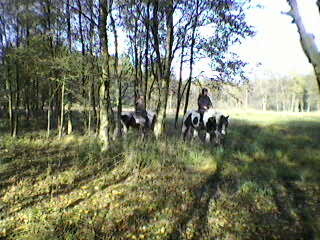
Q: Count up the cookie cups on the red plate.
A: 0